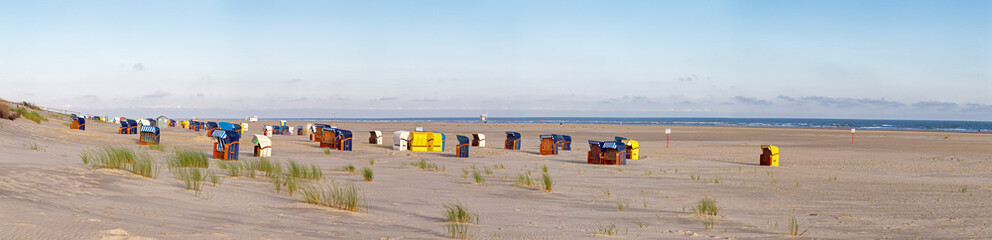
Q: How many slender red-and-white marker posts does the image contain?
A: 2